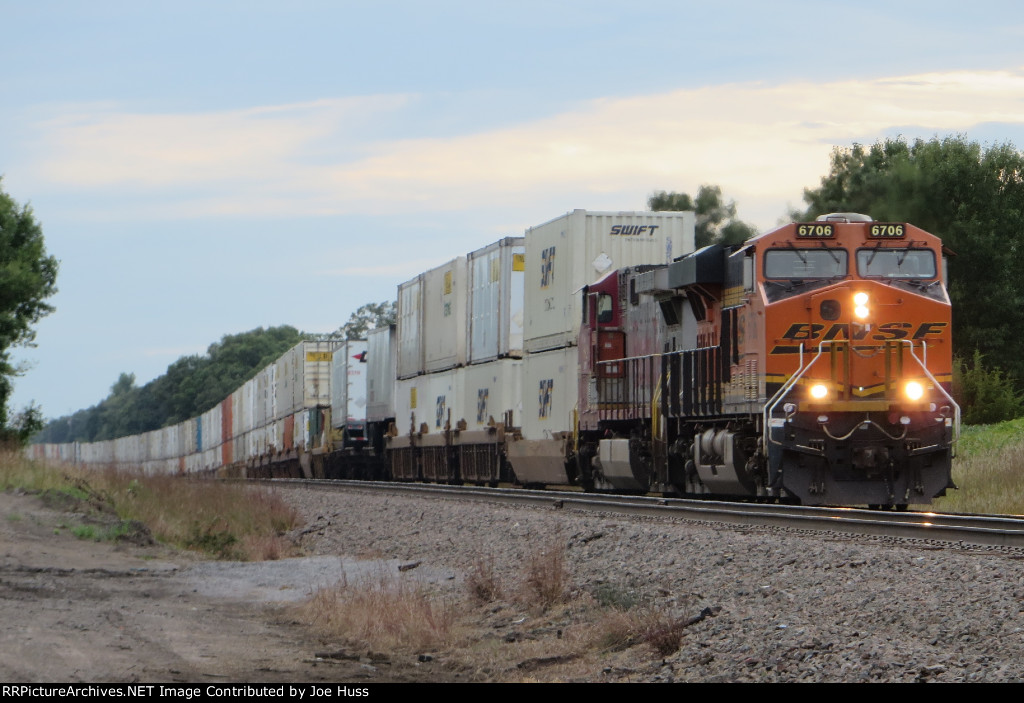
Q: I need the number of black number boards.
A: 2